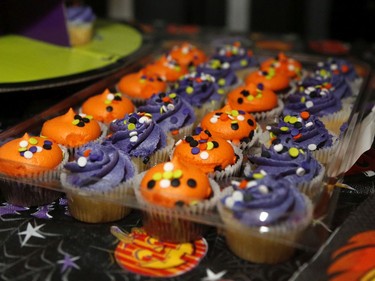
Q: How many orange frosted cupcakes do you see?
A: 12